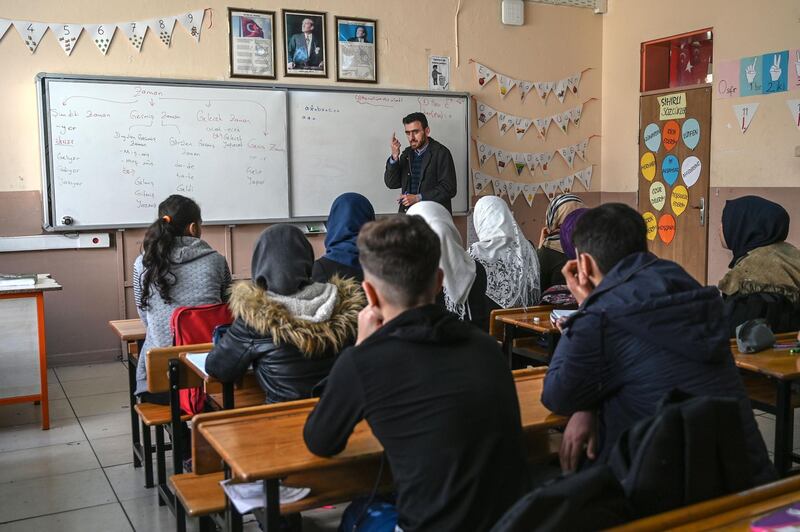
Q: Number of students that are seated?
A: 10